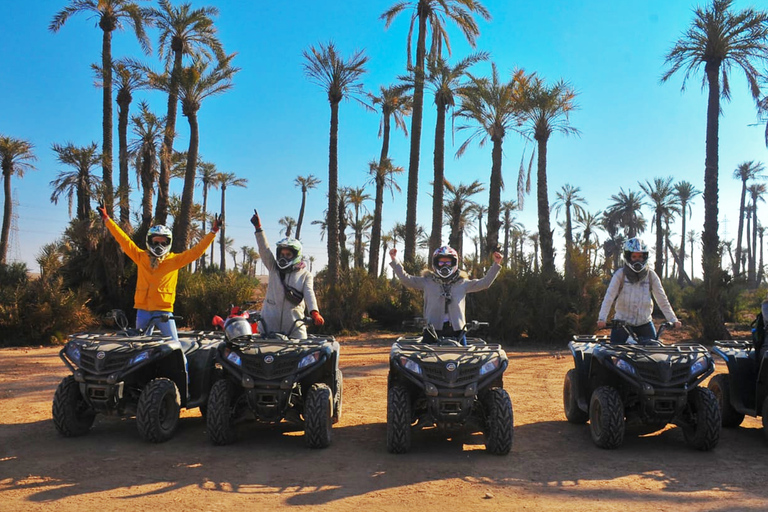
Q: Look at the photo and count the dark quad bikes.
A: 5